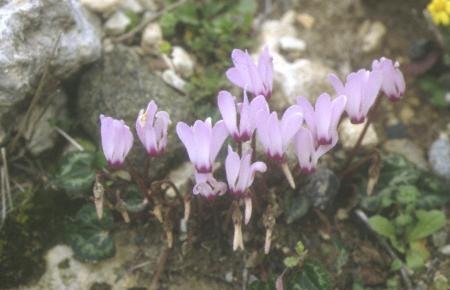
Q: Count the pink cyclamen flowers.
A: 12